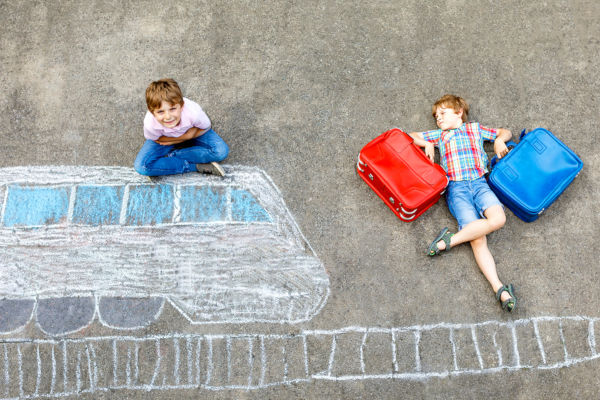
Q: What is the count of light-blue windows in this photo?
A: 5